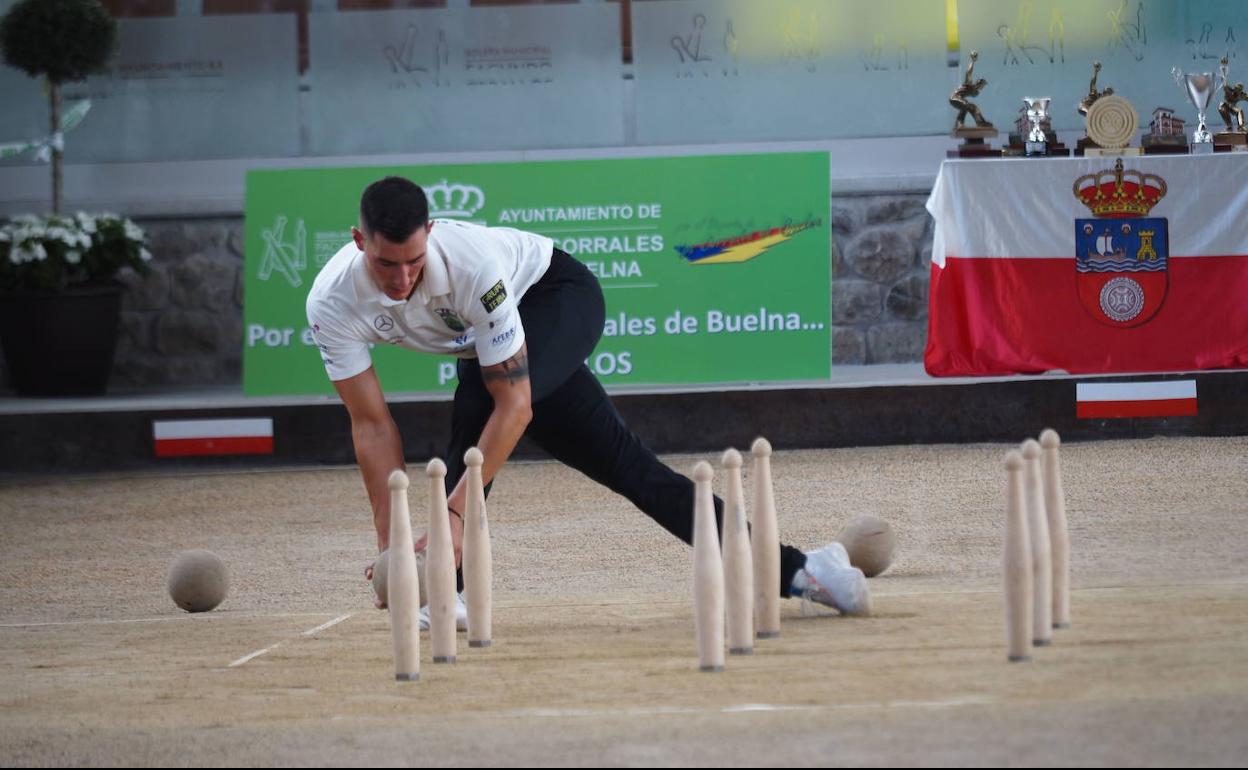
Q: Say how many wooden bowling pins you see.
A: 9